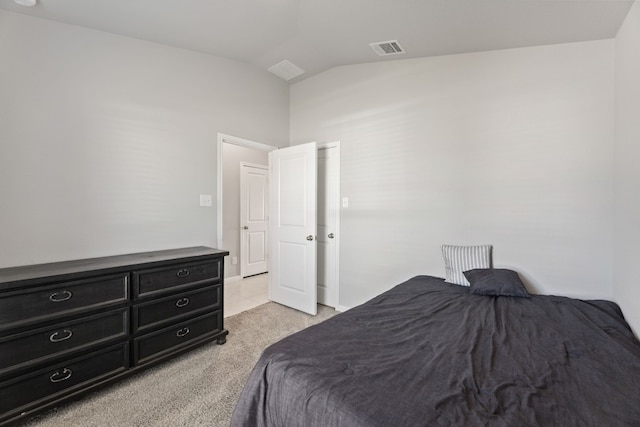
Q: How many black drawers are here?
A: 6